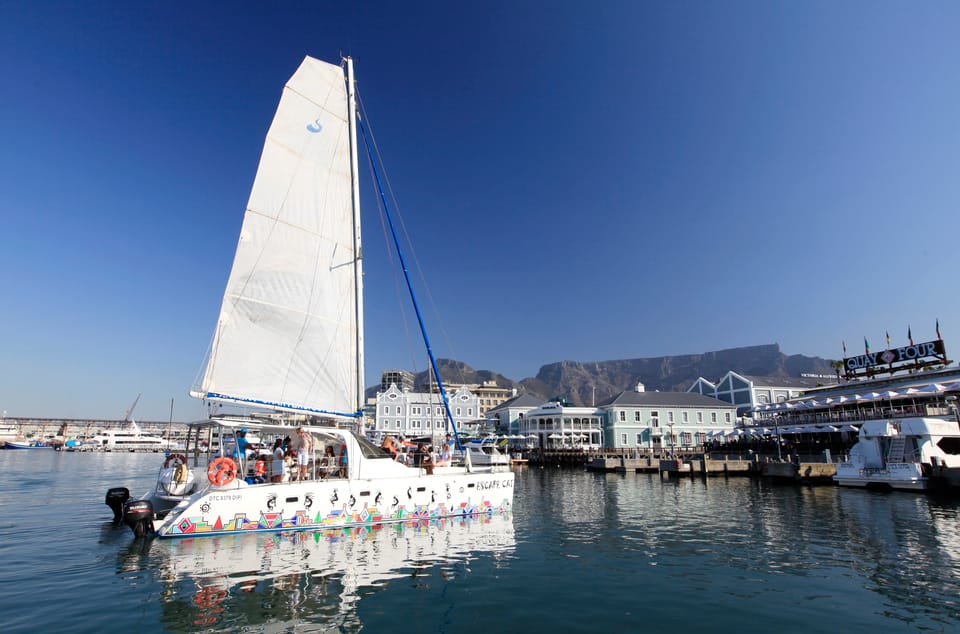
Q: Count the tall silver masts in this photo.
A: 1